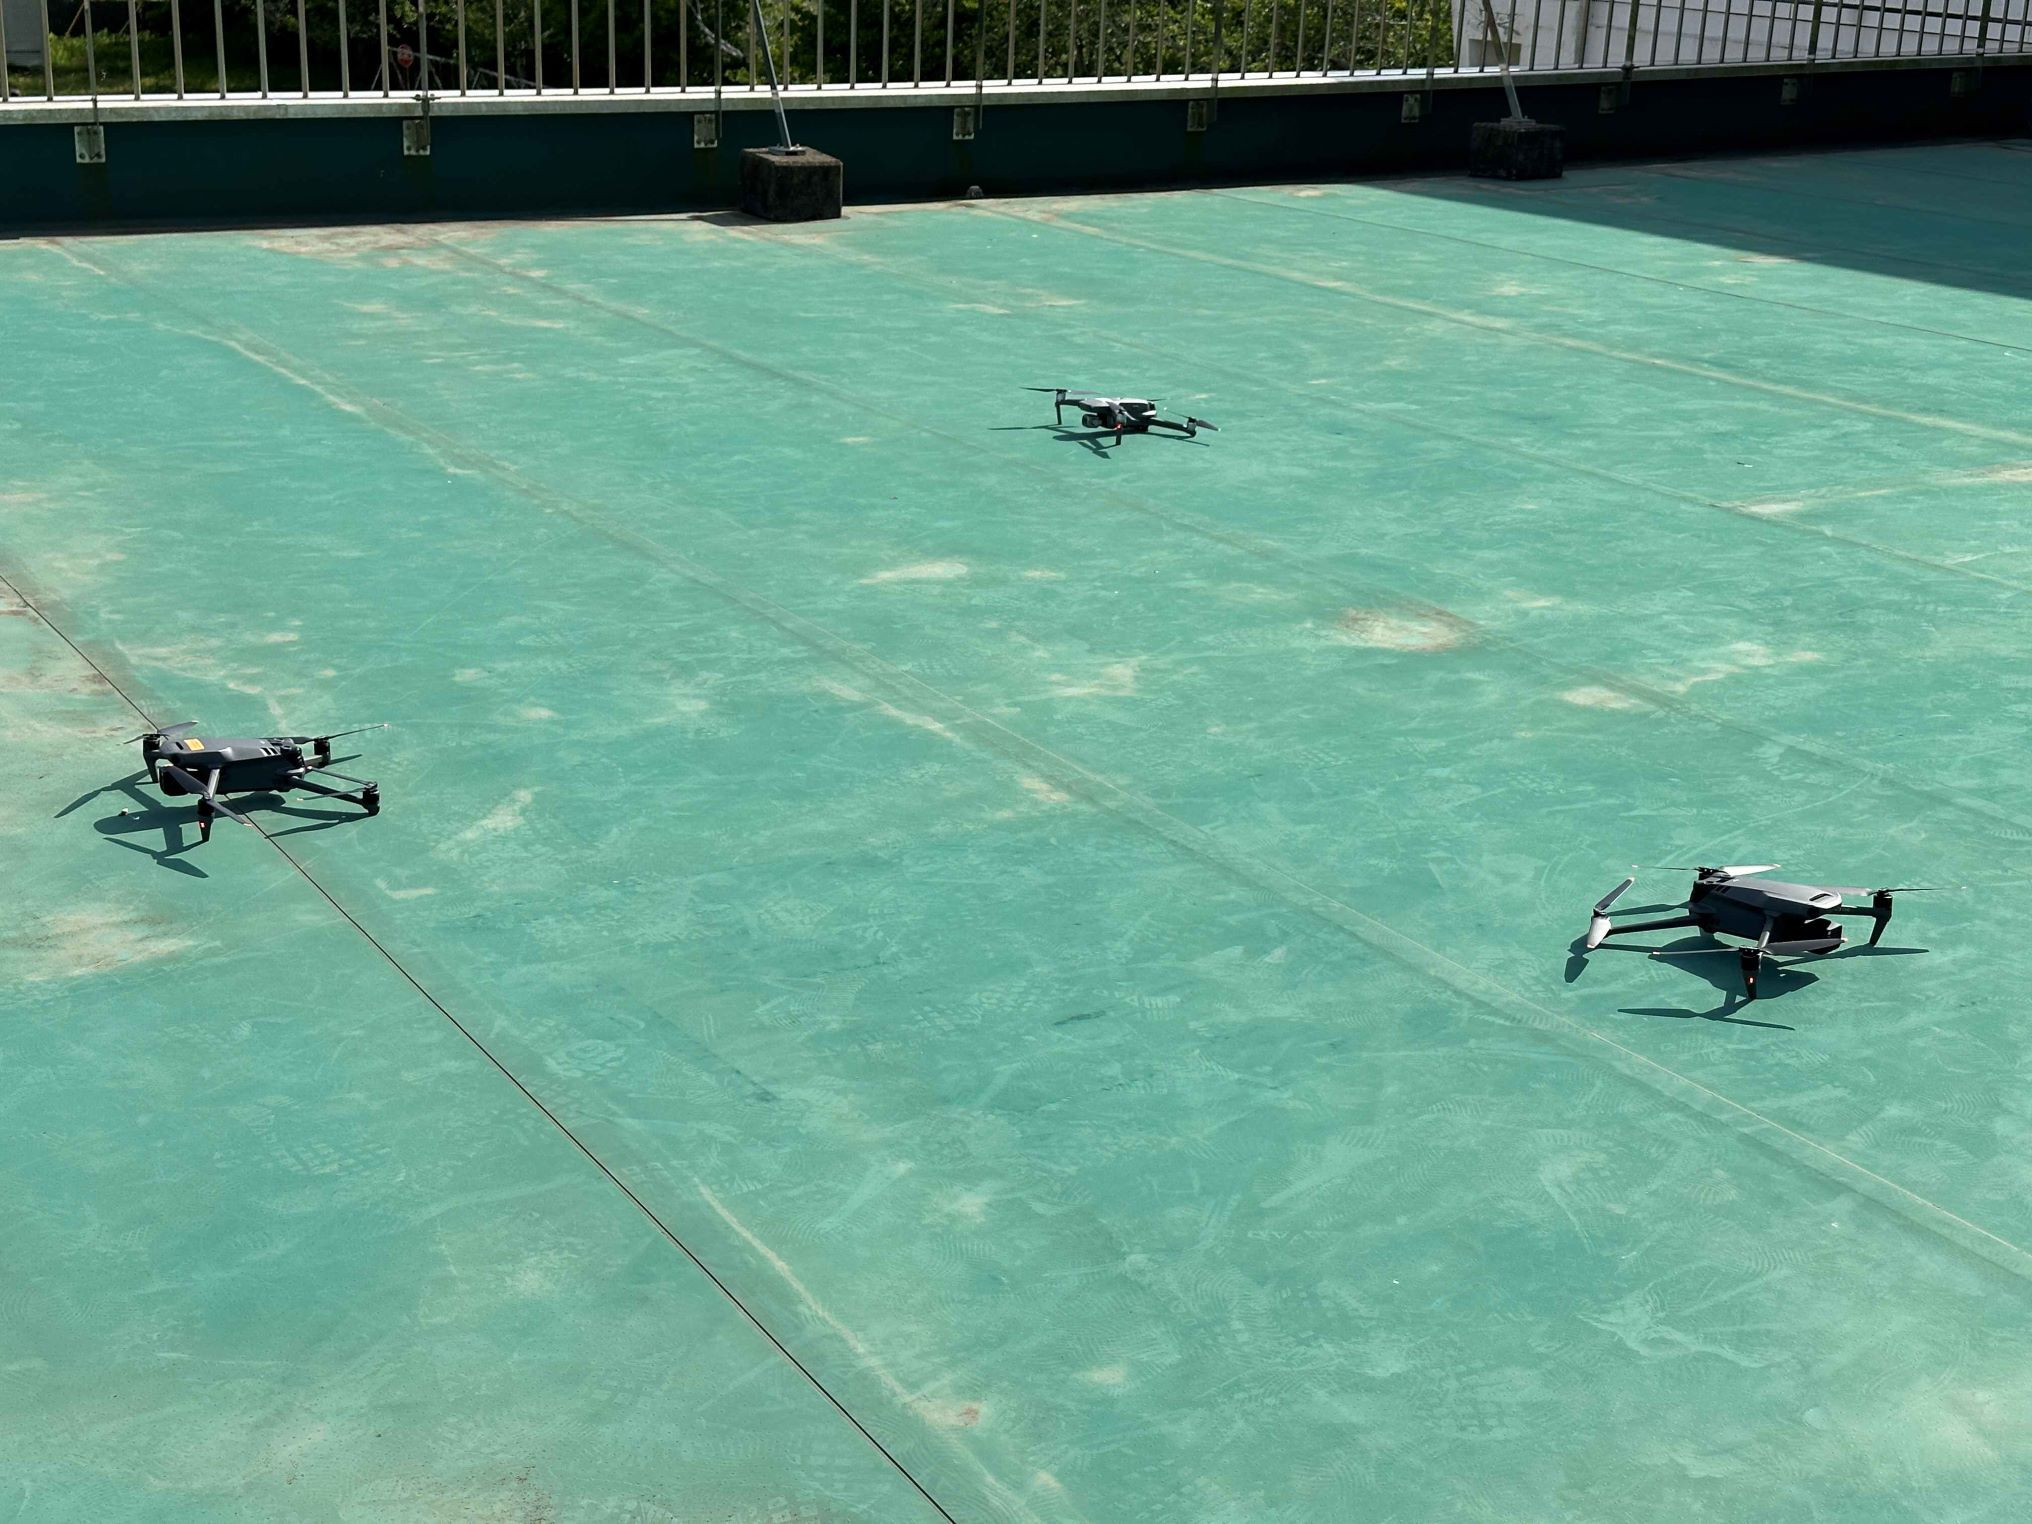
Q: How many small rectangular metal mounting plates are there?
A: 9